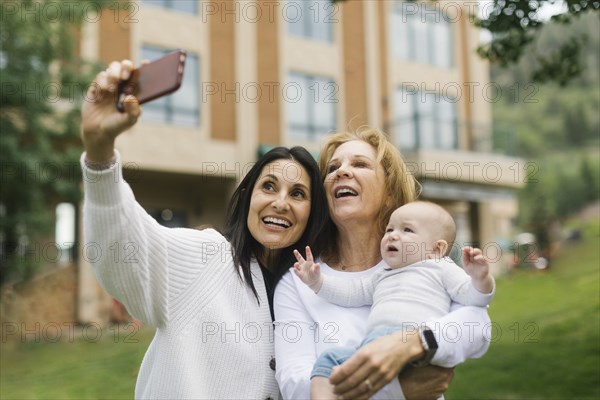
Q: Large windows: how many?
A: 6